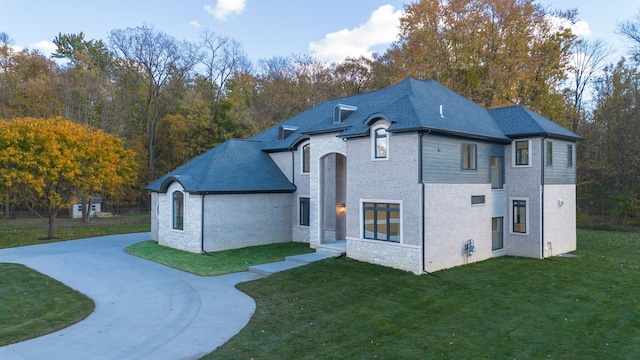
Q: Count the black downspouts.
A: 4